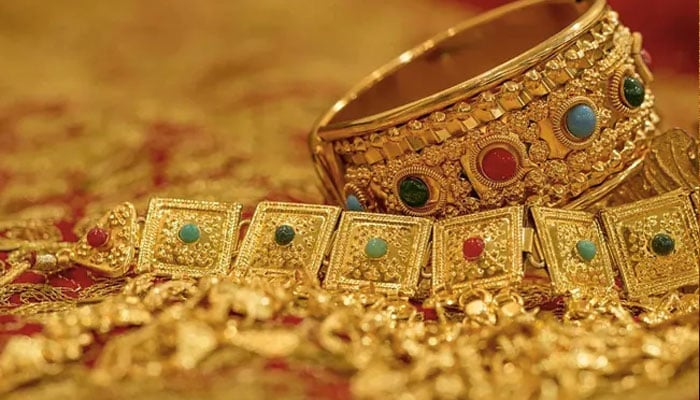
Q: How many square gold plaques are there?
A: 6